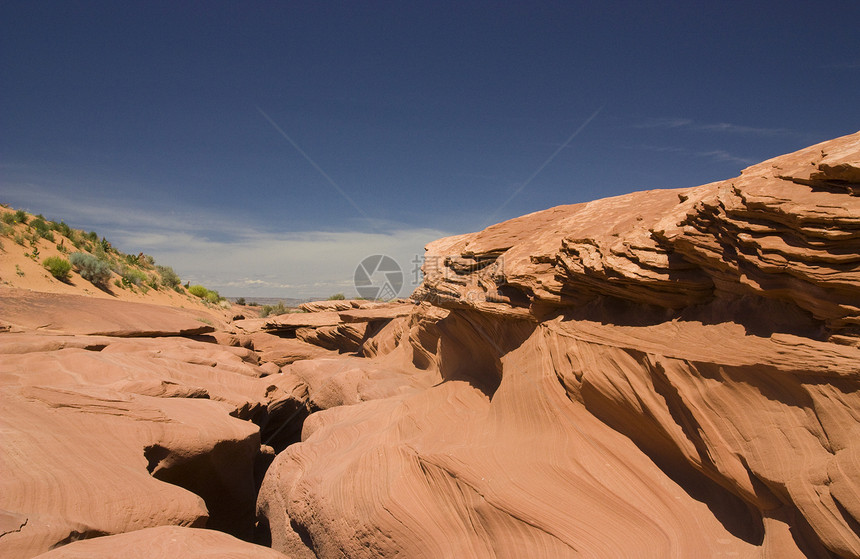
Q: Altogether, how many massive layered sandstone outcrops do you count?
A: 1